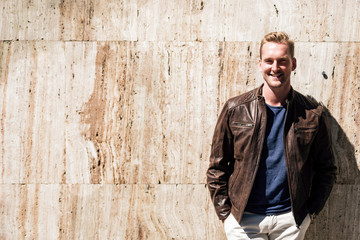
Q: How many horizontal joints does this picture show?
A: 2